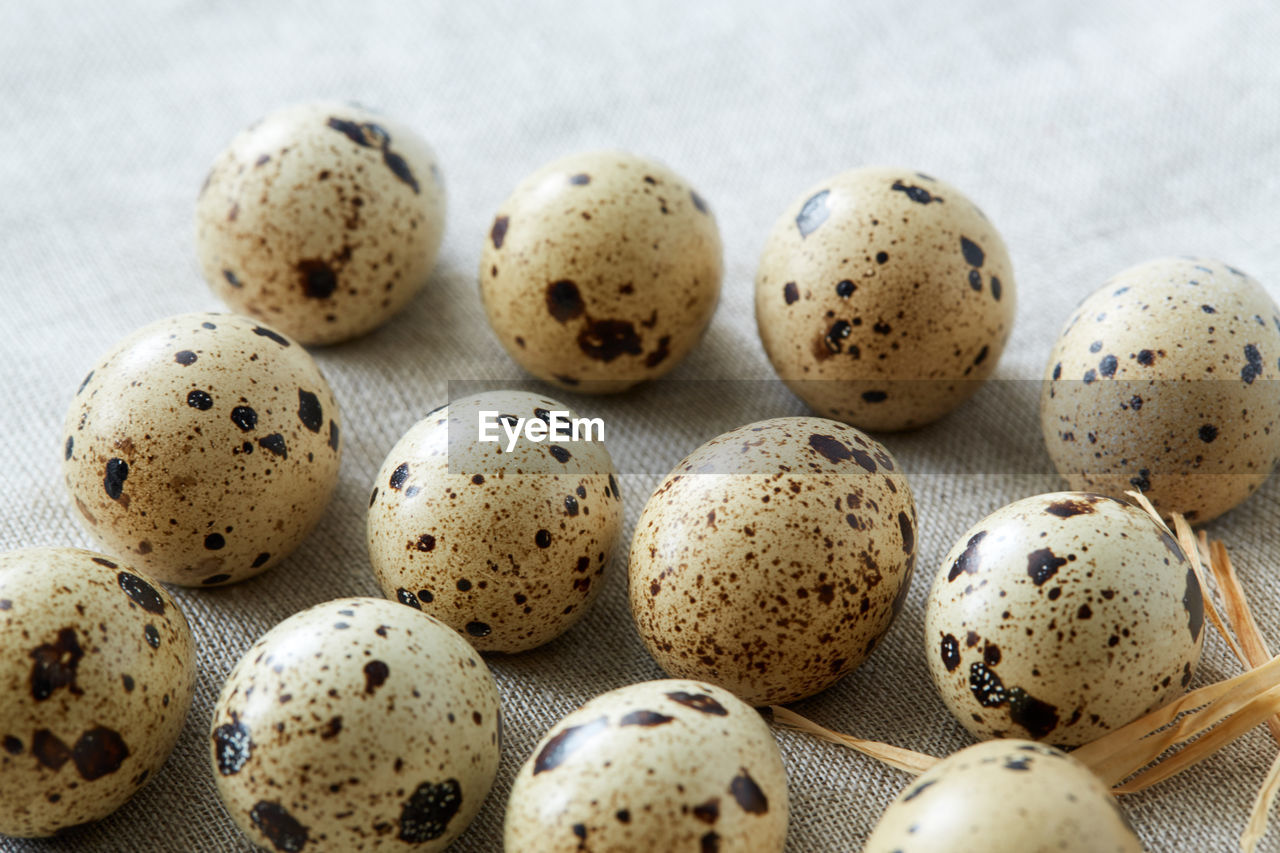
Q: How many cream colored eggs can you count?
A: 12